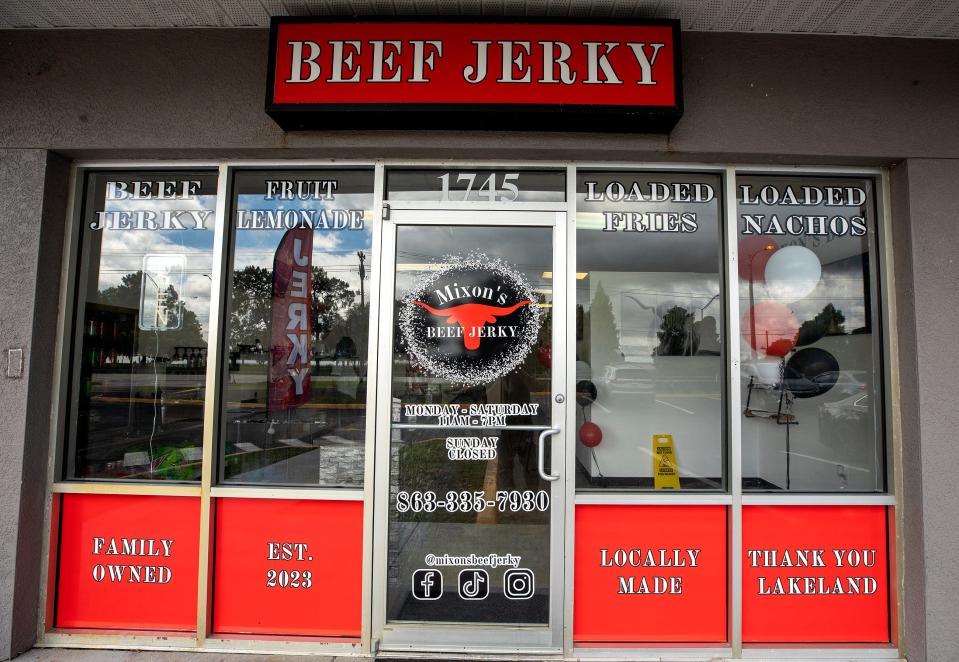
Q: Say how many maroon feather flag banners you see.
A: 1